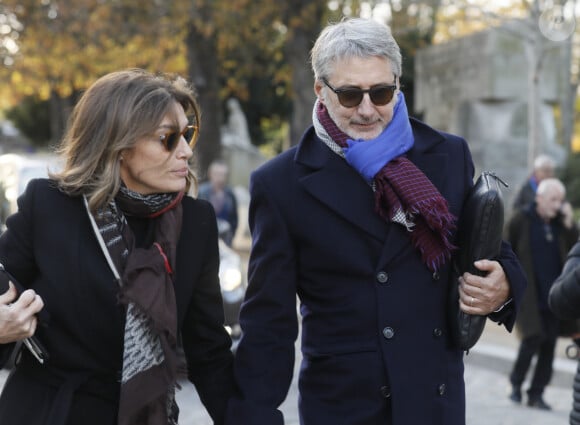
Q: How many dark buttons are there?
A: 6